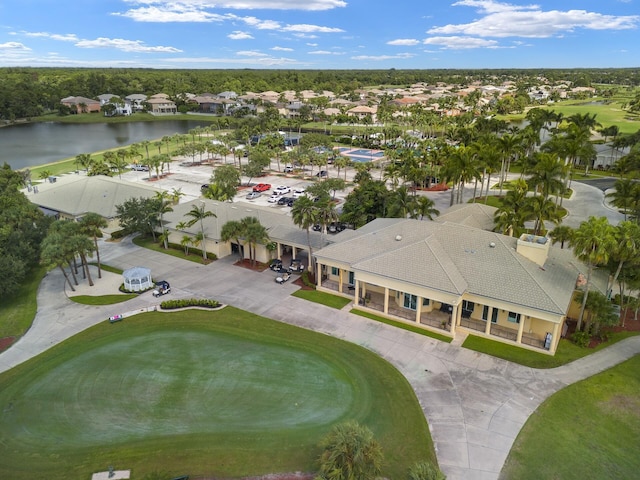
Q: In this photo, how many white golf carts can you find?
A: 4